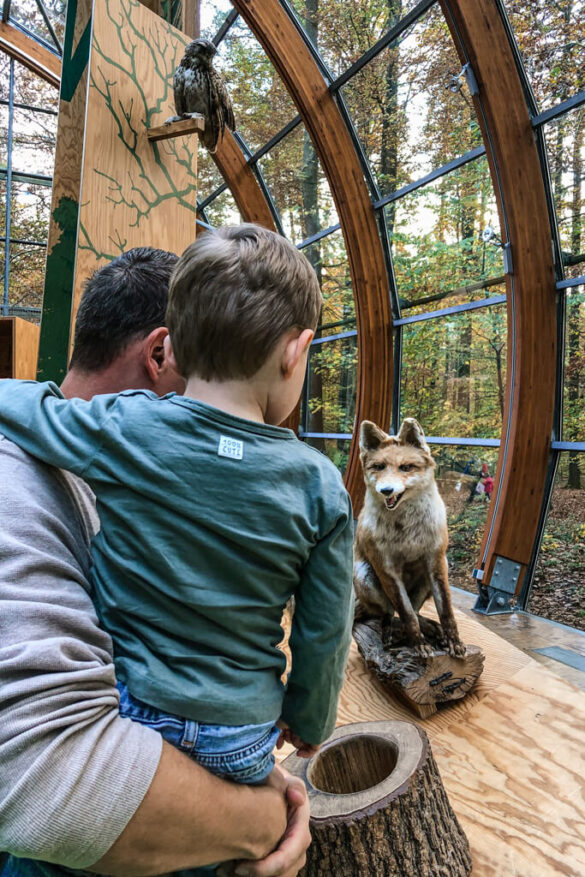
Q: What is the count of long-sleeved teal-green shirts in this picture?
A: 1